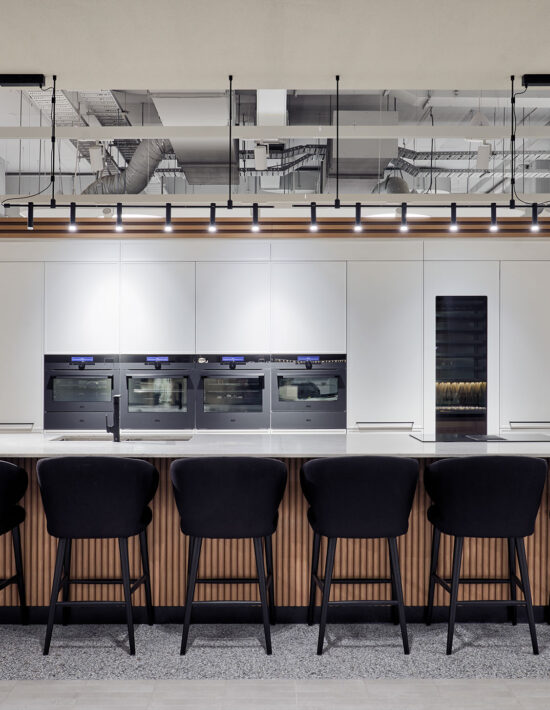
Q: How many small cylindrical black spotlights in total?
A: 12